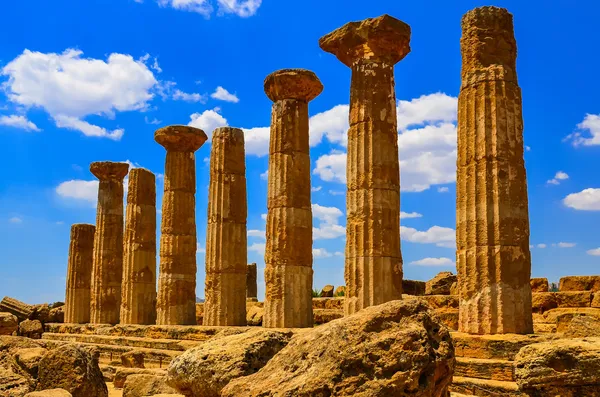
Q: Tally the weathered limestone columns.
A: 8